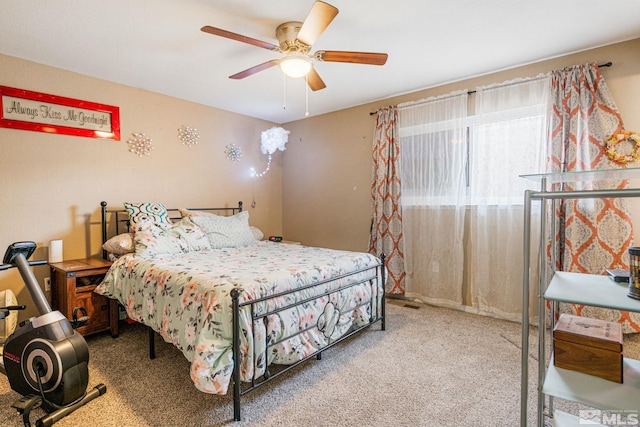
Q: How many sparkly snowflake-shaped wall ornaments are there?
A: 3